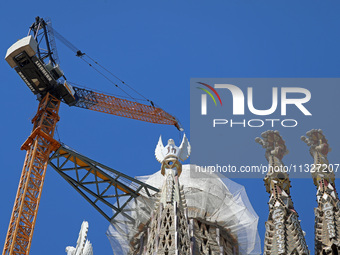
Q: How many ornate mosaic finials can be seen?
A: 2